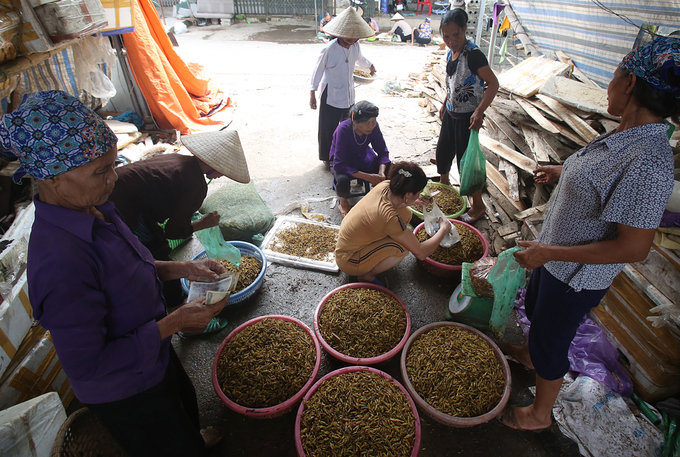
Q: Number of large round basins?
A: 7